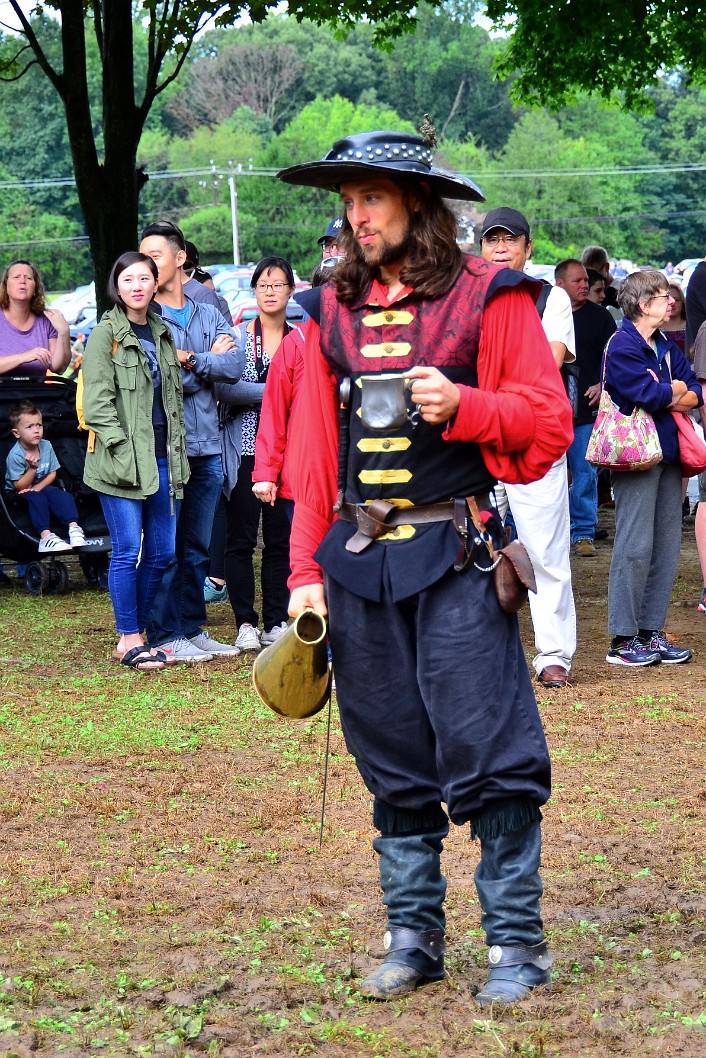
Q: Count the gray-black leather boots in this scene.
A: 2